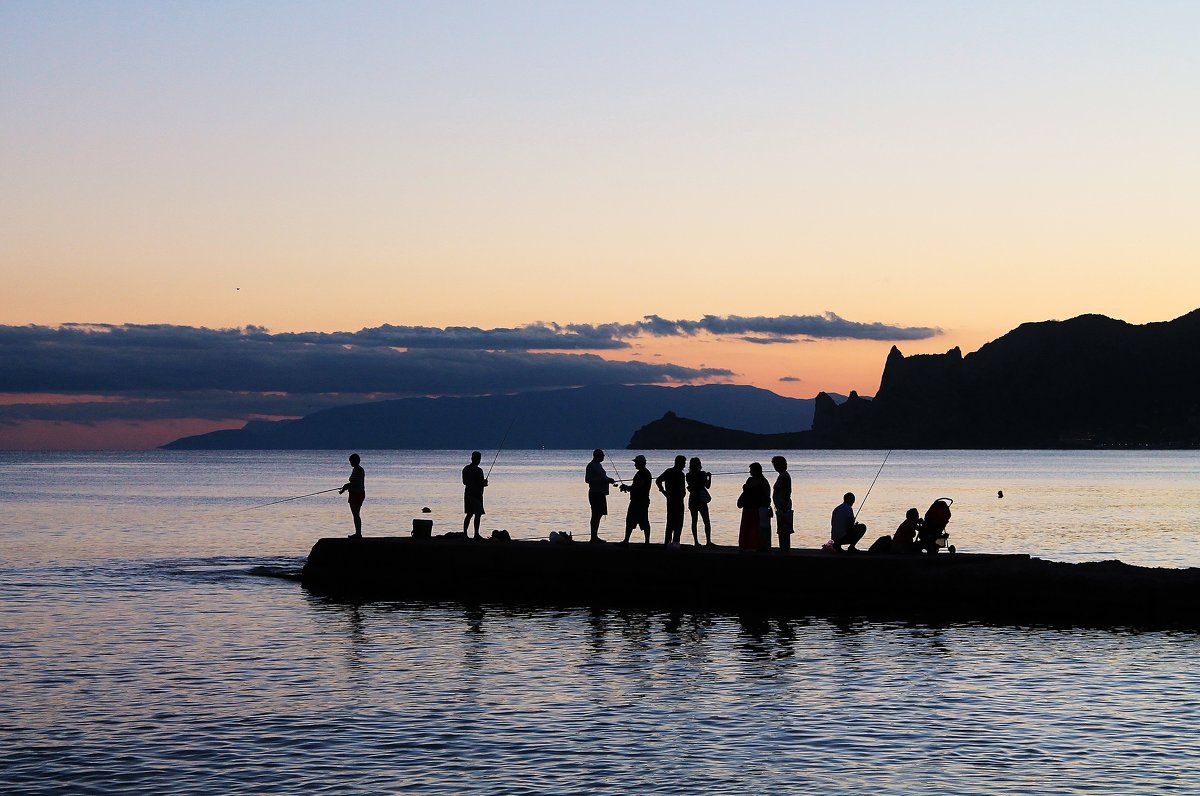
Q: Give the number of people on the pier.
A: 10